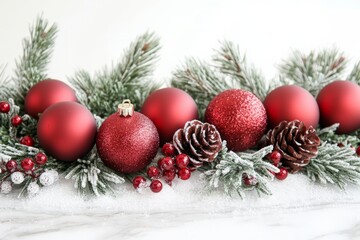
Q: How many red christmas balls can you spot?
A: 7